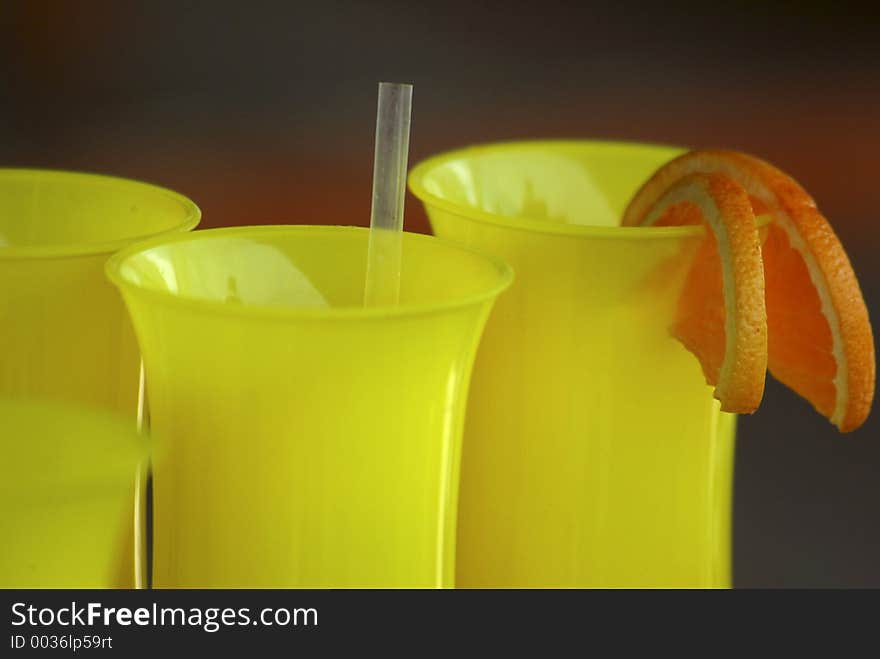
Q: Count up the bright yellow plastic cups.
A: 4